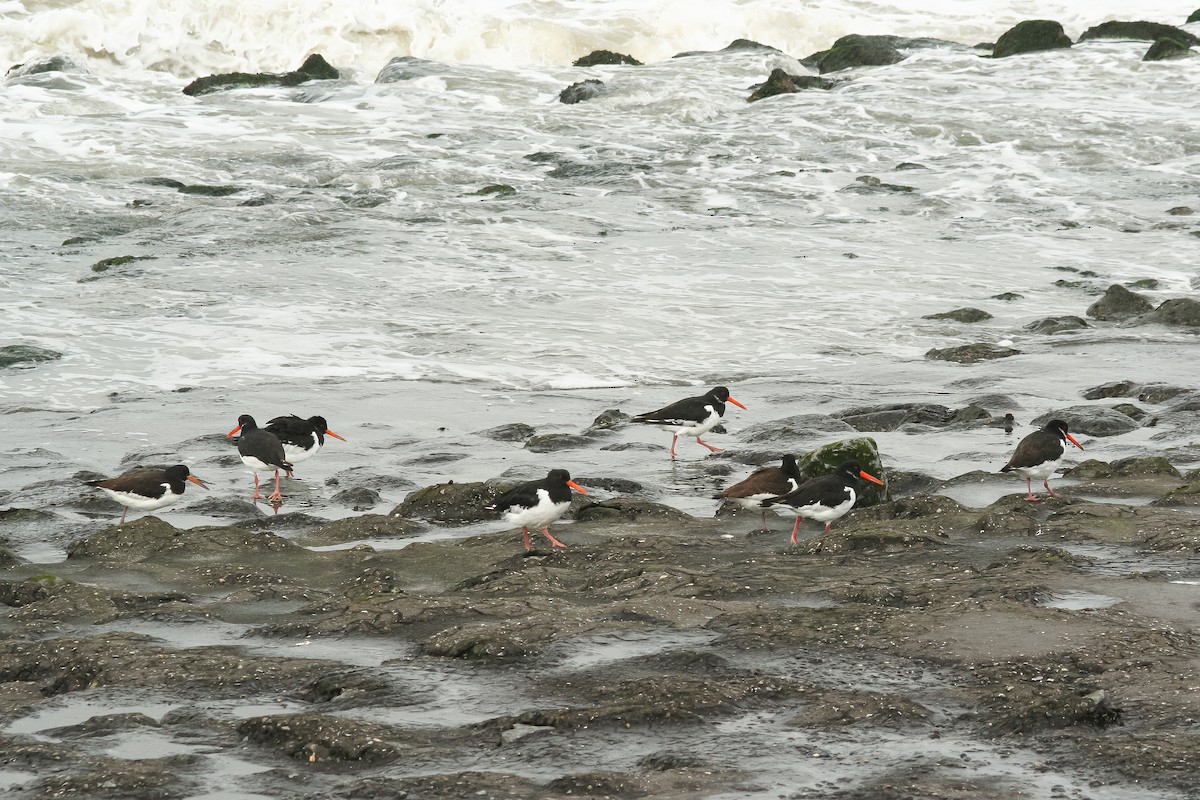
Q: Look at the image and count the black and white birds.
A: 8